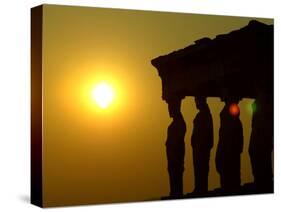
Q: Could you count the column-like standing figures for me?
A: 4